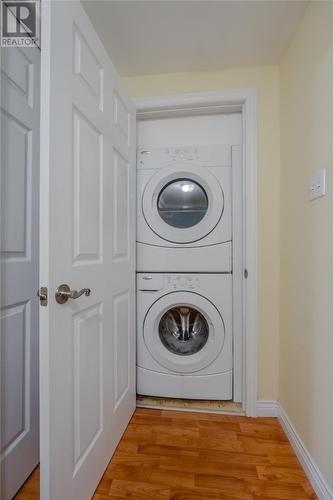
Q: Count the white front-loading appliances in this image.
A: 2